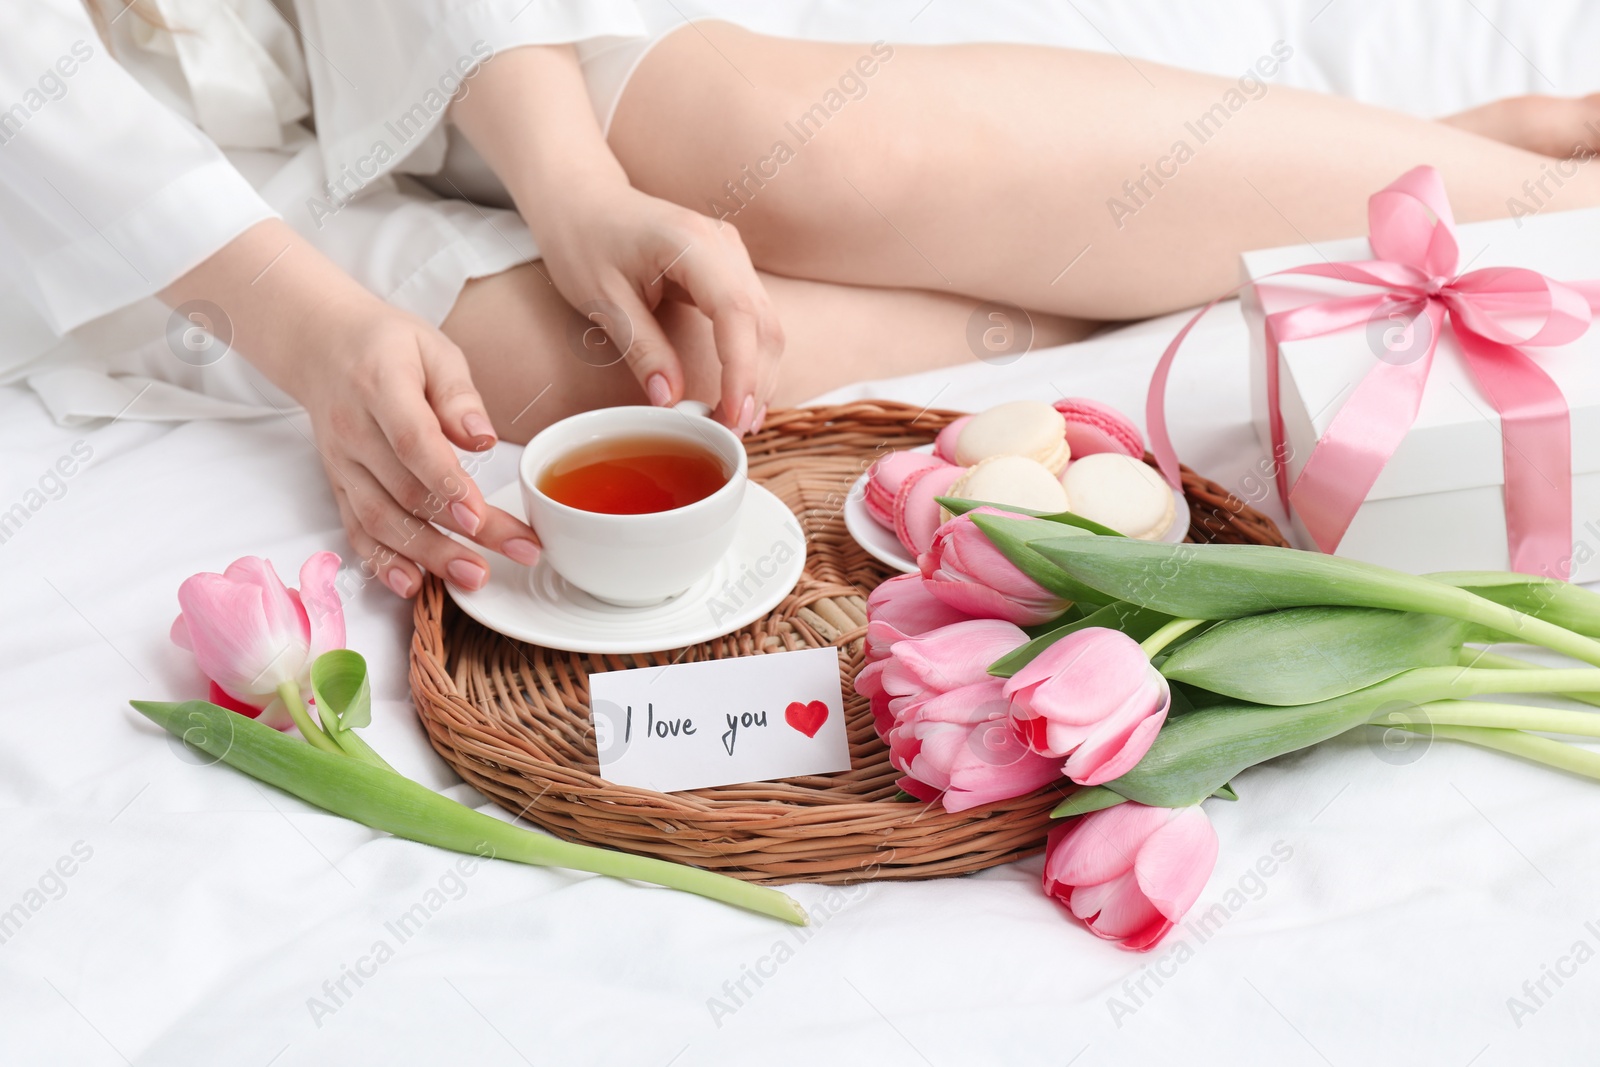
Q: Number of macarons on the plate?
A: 7